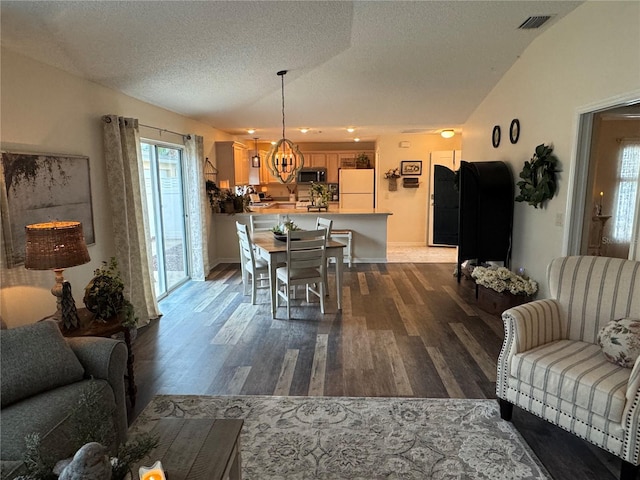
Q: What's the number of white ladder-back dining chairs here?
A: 4